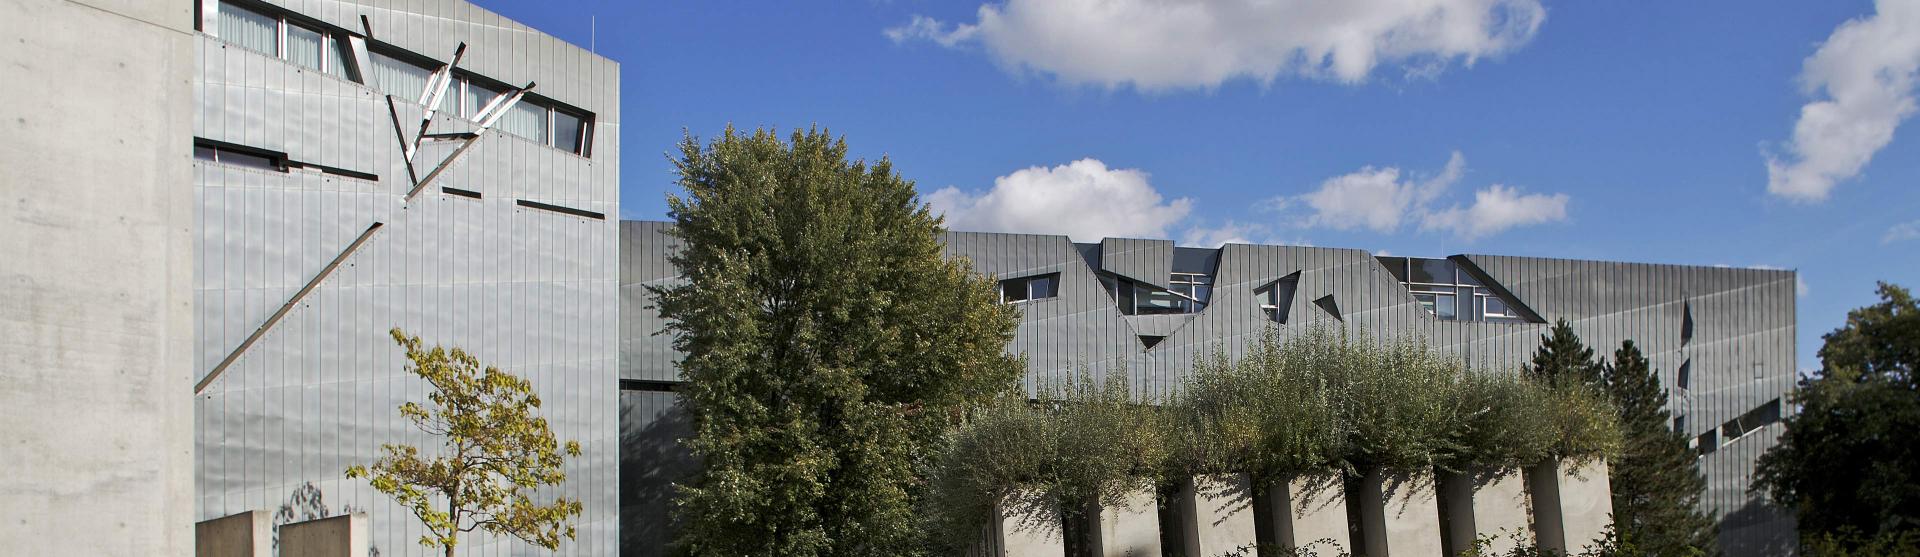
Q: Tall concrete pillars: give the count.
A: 7